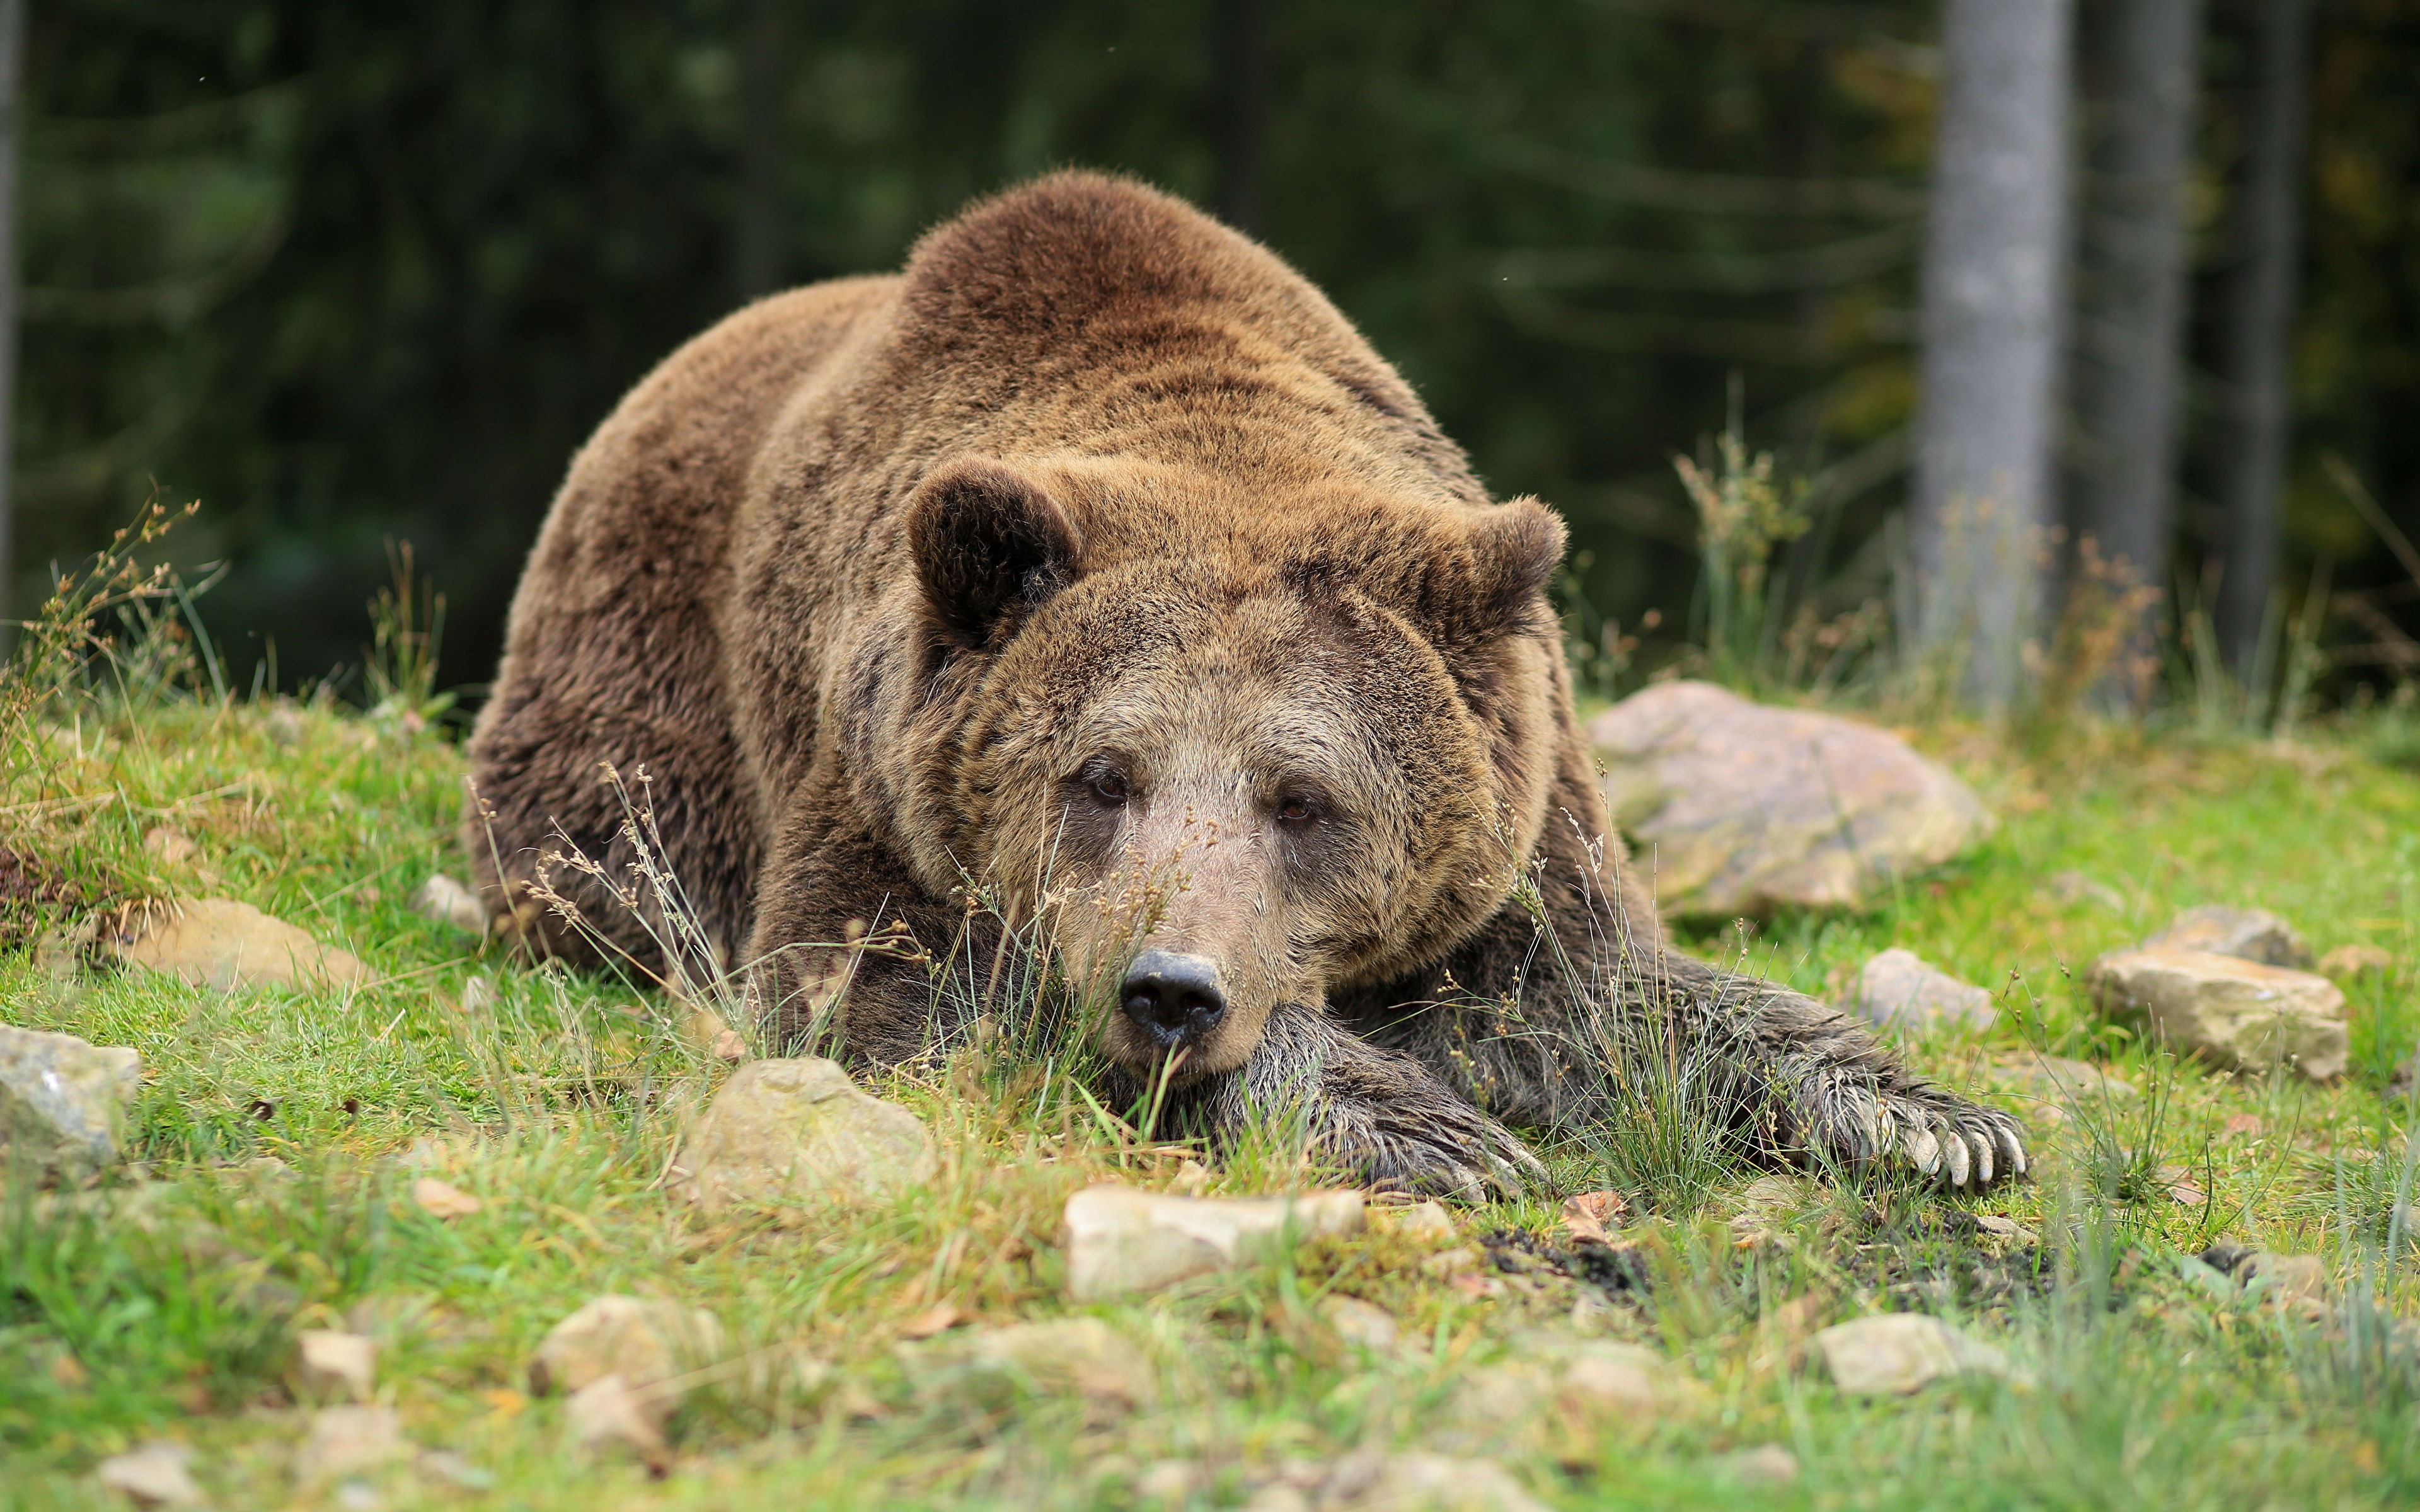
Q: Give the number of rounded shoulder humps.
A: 1